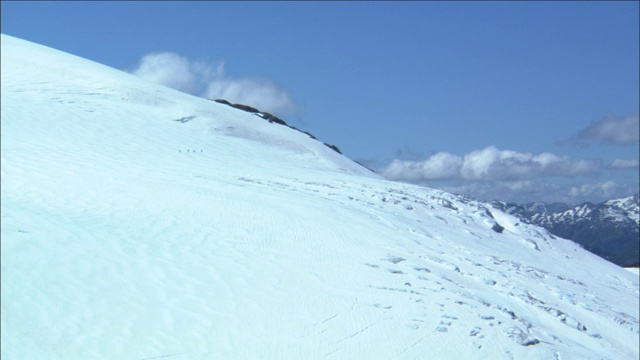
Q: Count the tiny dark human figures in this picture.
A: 4